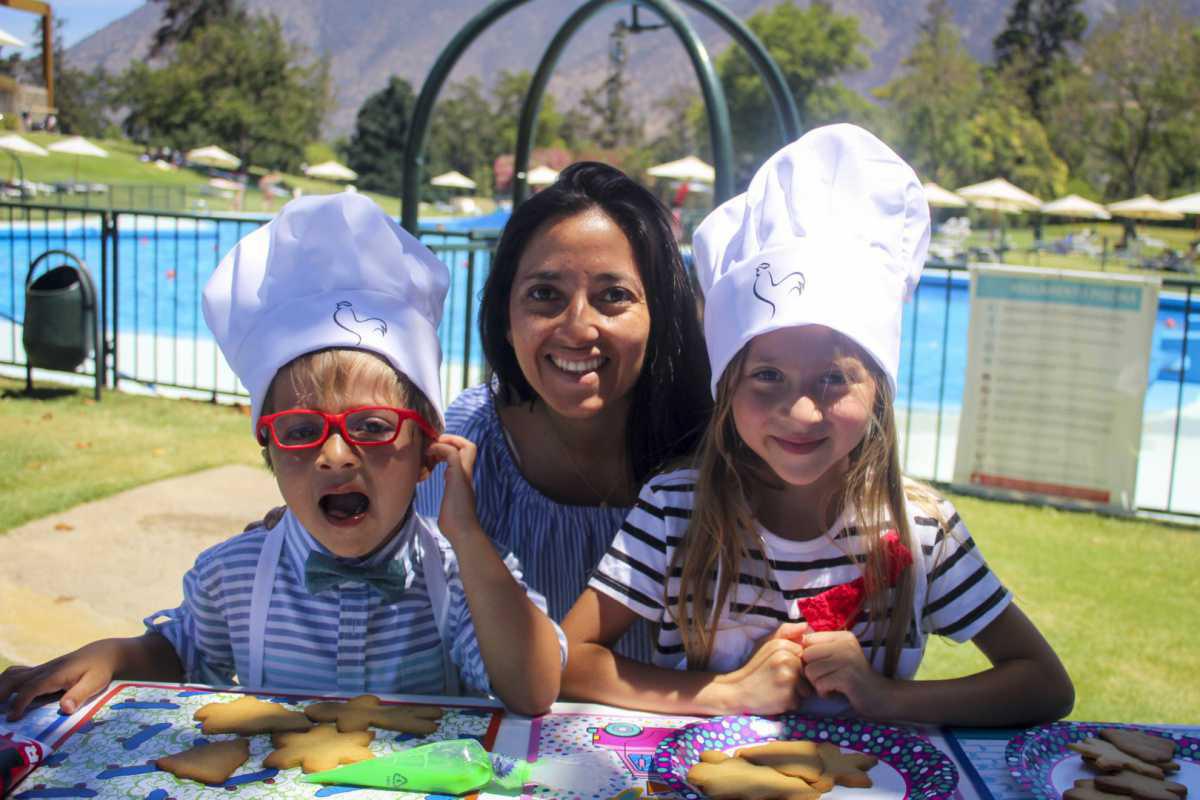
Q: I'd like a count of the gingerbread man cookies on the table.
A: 1